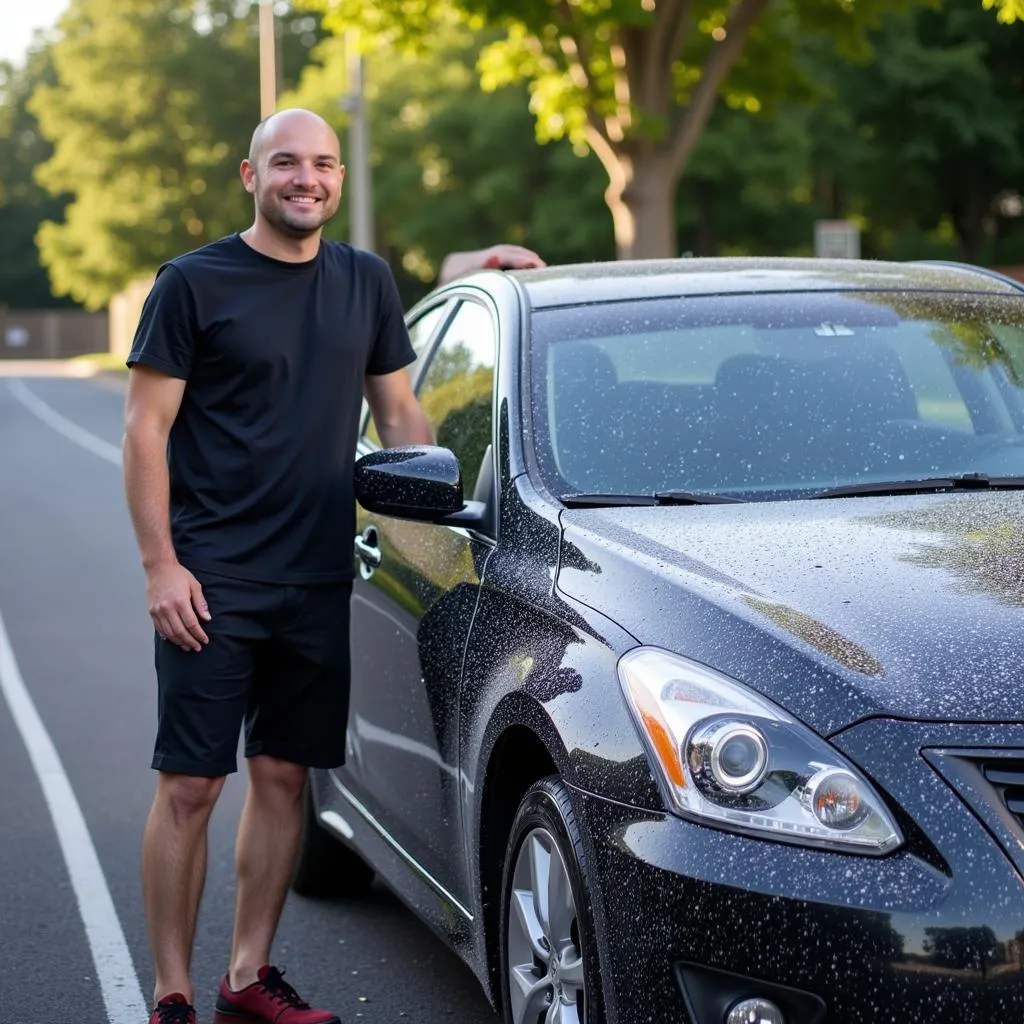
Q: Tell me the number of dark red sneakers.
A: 2